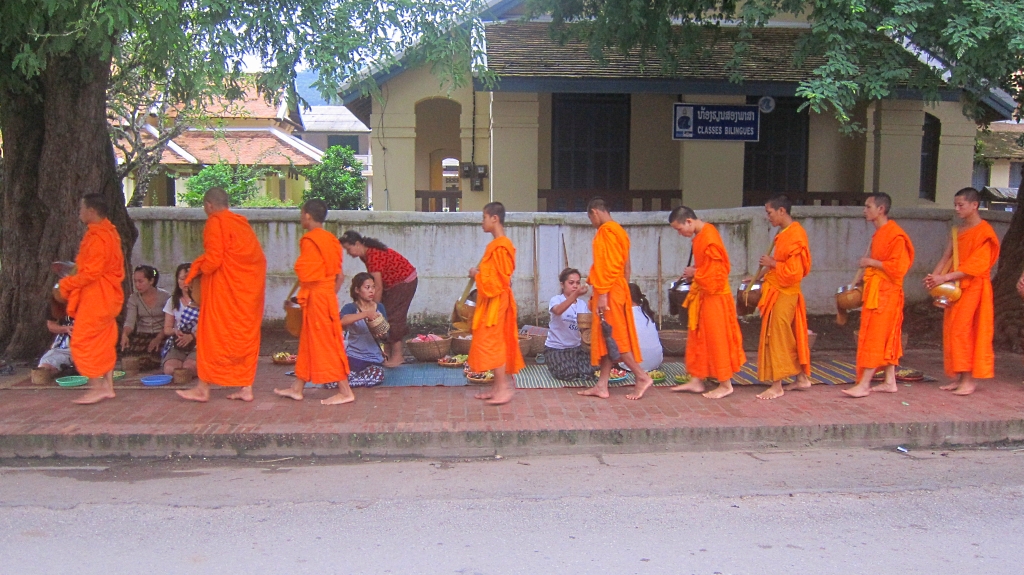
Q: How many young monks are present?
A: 9